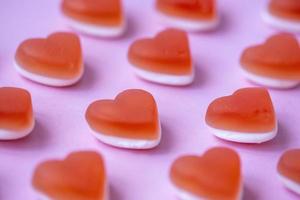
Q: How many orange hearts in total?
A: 12